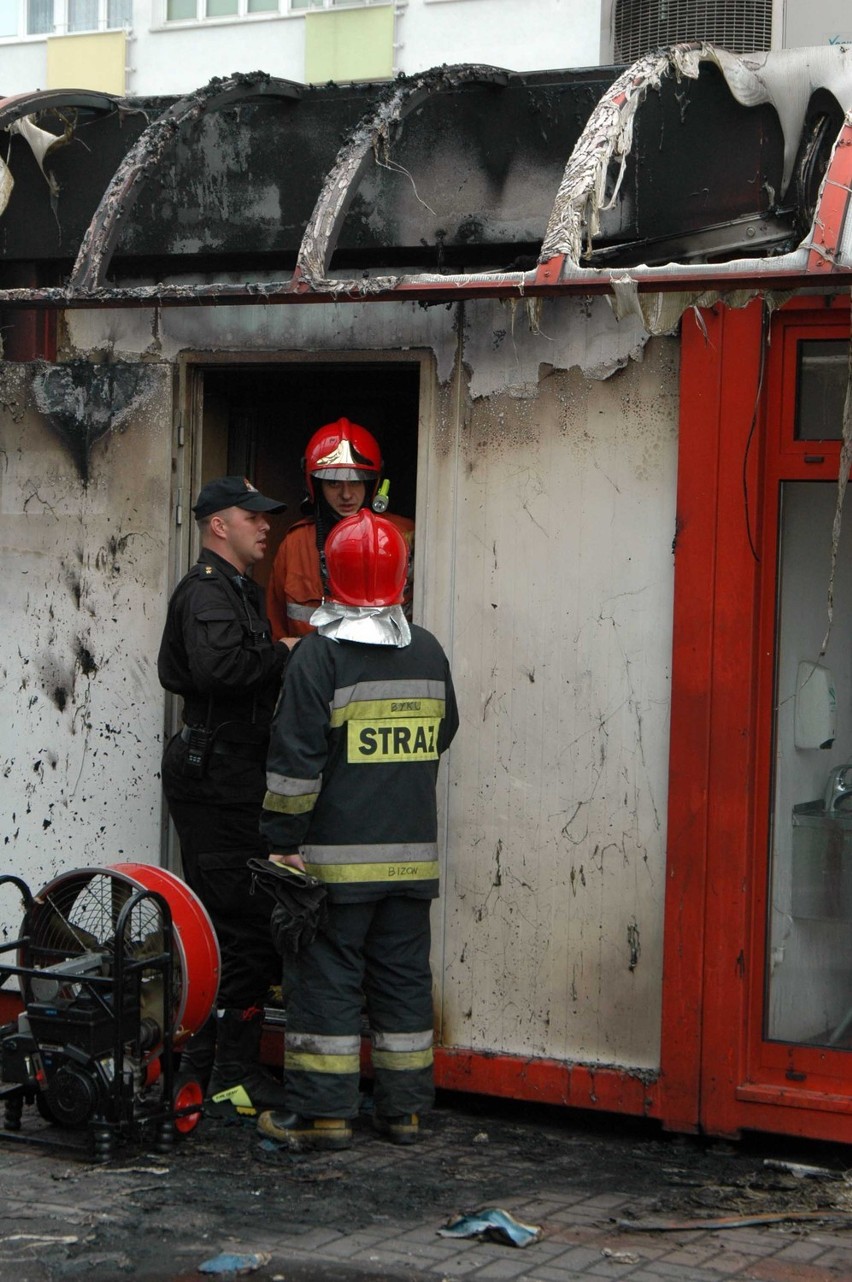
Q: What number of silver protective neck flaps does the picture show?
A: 1